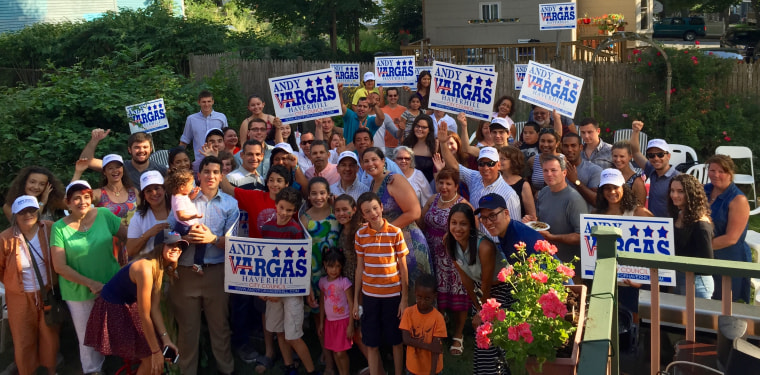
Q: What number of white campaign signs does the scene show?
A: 12